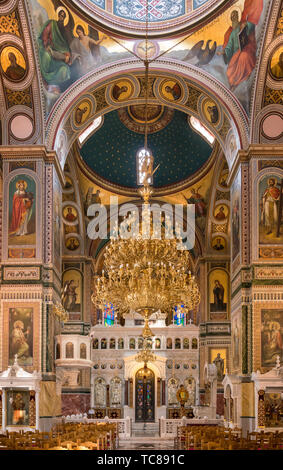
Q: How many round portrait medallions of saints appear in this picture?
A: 12